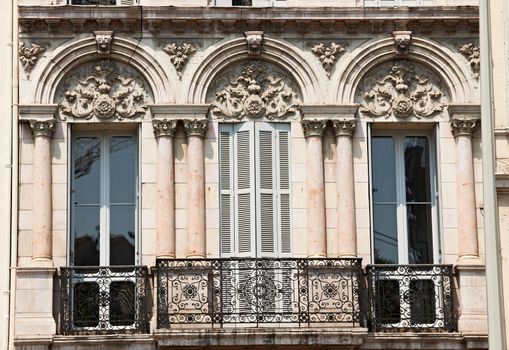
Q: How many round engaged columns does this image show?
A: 6